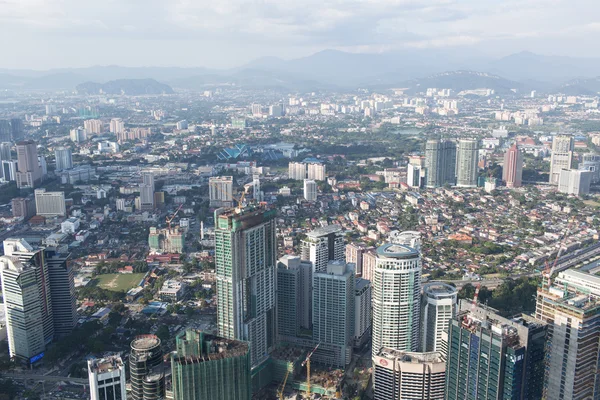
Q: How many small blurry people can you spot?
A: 0